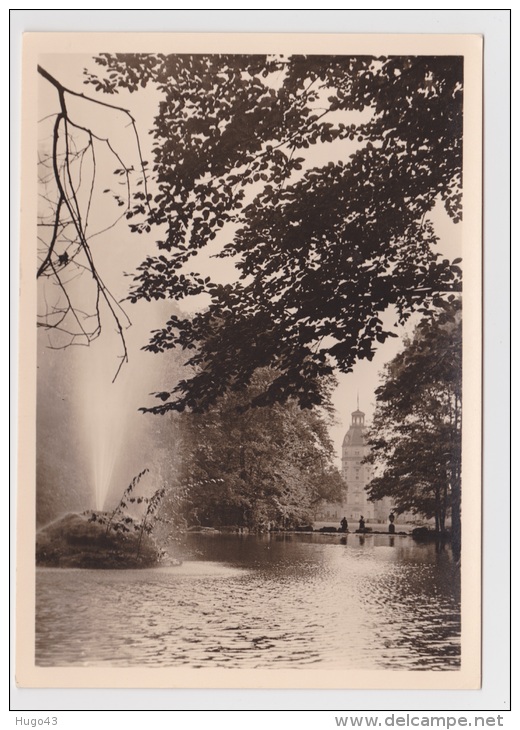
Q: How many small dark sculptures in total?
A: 3